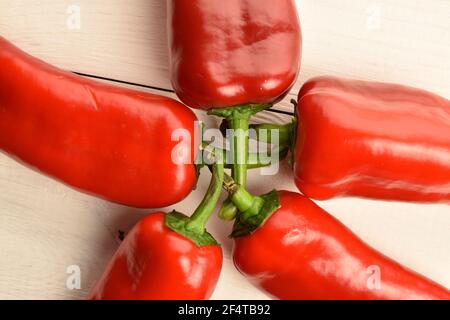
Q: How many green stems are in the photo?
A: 5